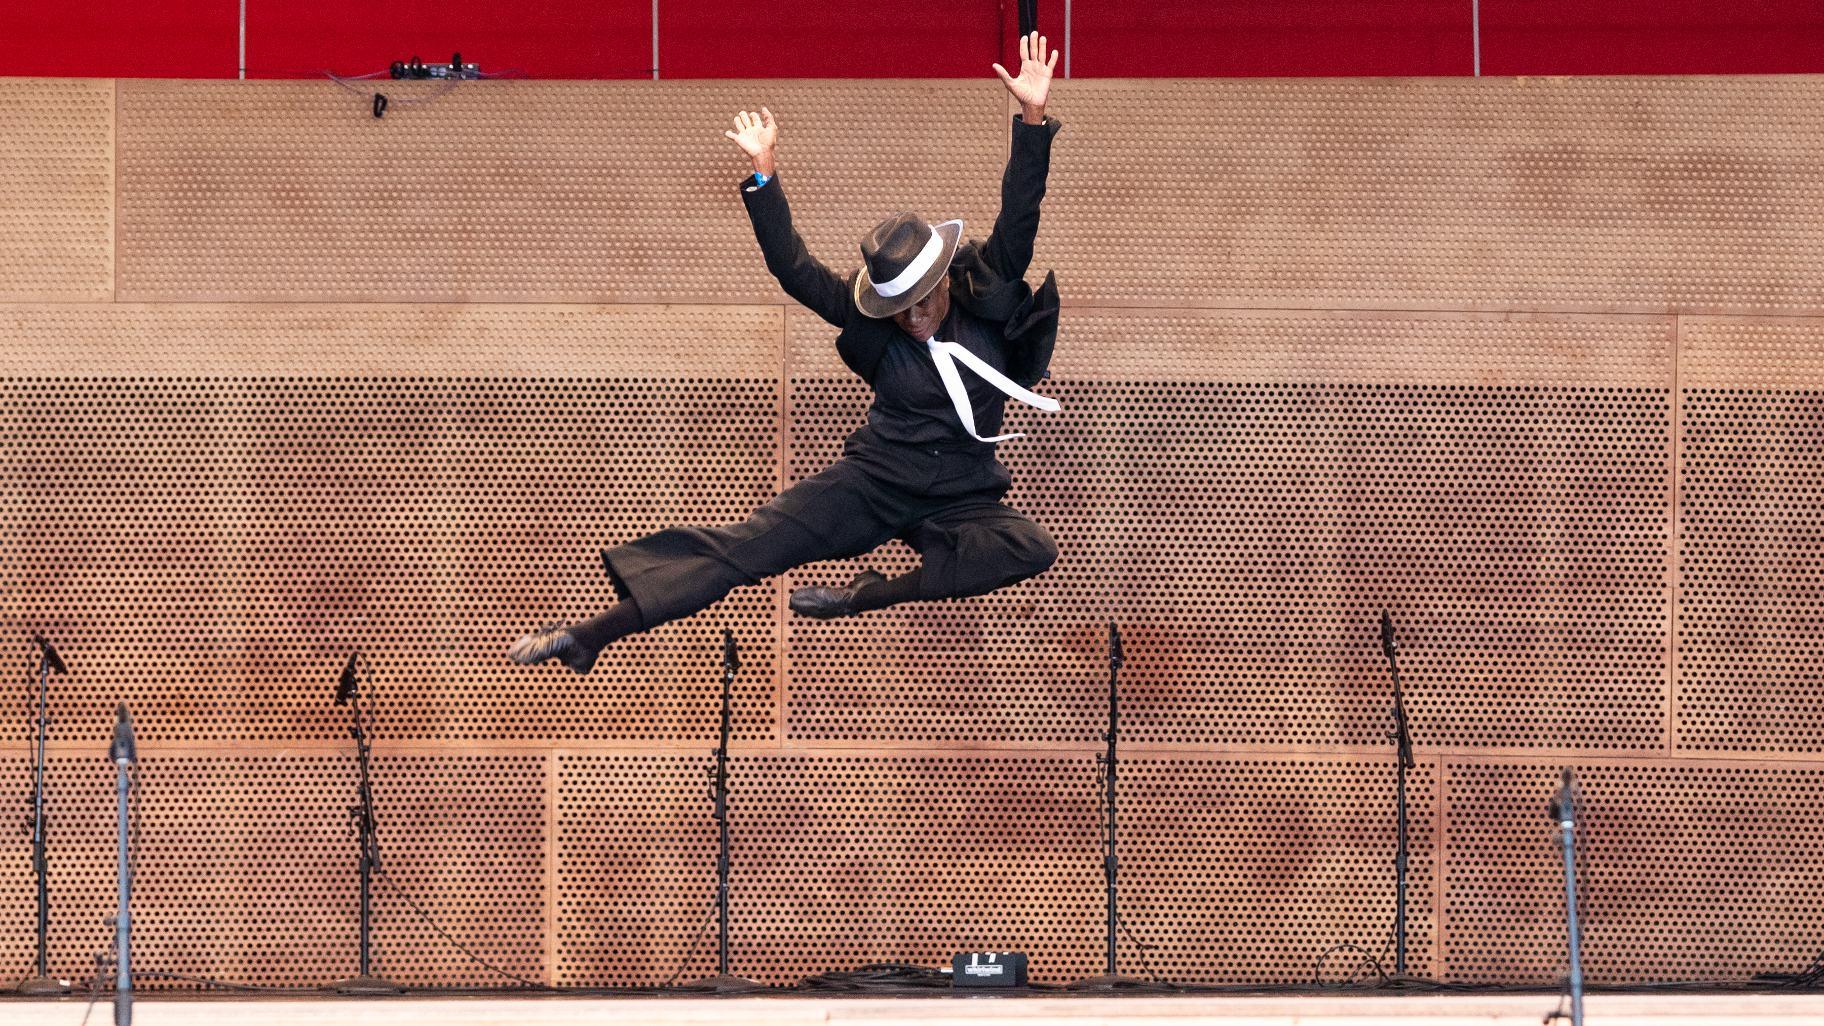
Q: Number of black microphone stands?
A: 5